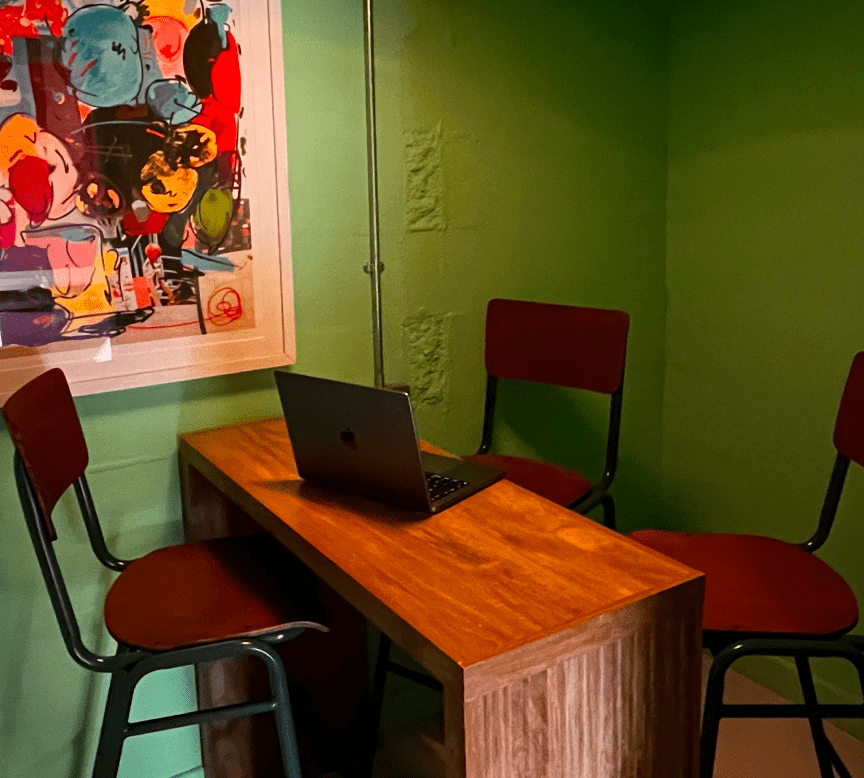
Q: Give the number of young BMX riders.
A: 0